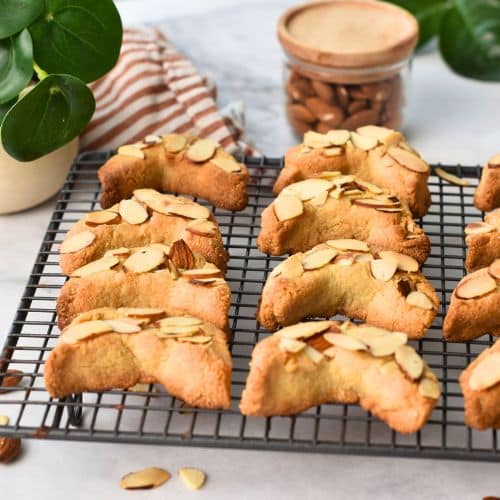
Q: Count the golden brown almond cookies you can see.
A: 12